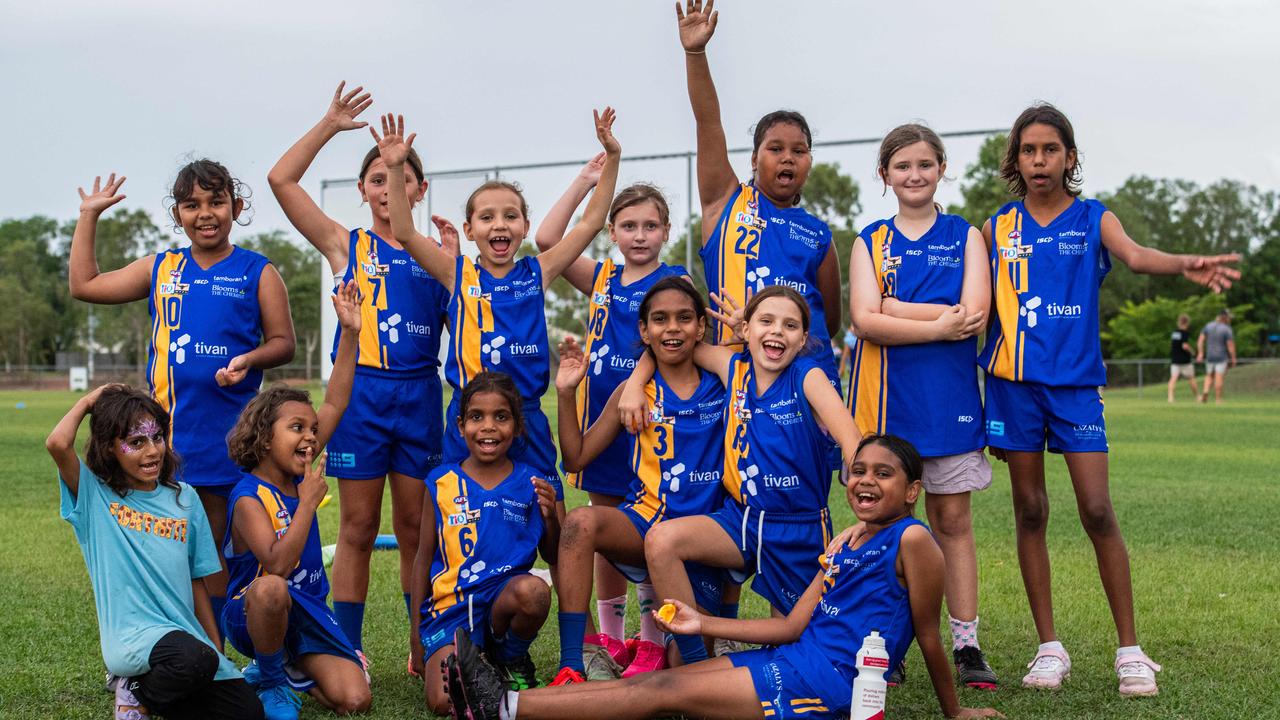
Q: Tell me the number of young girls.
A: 13